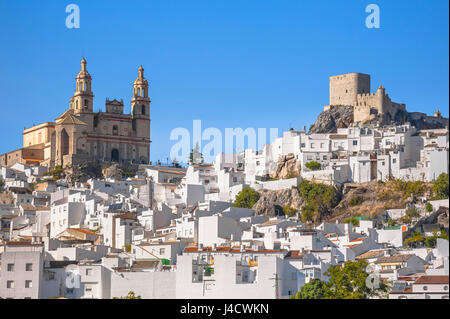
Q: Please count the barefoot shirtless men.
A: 0